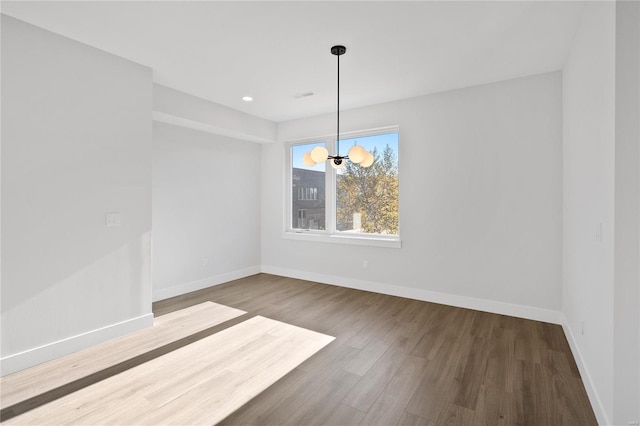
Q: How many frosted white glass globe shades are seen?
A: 5